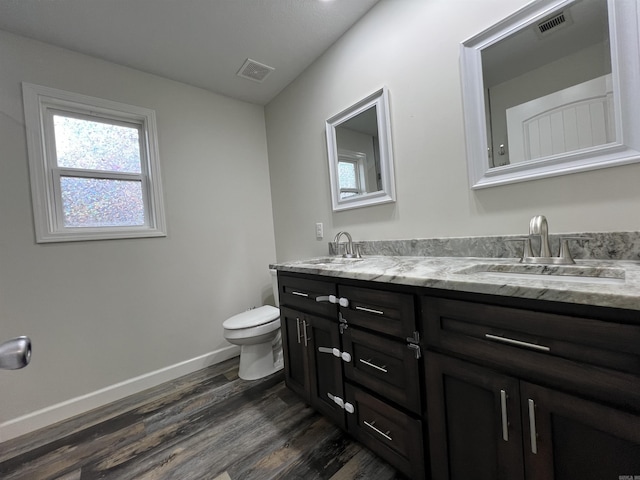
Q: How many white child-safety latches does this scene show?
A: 3